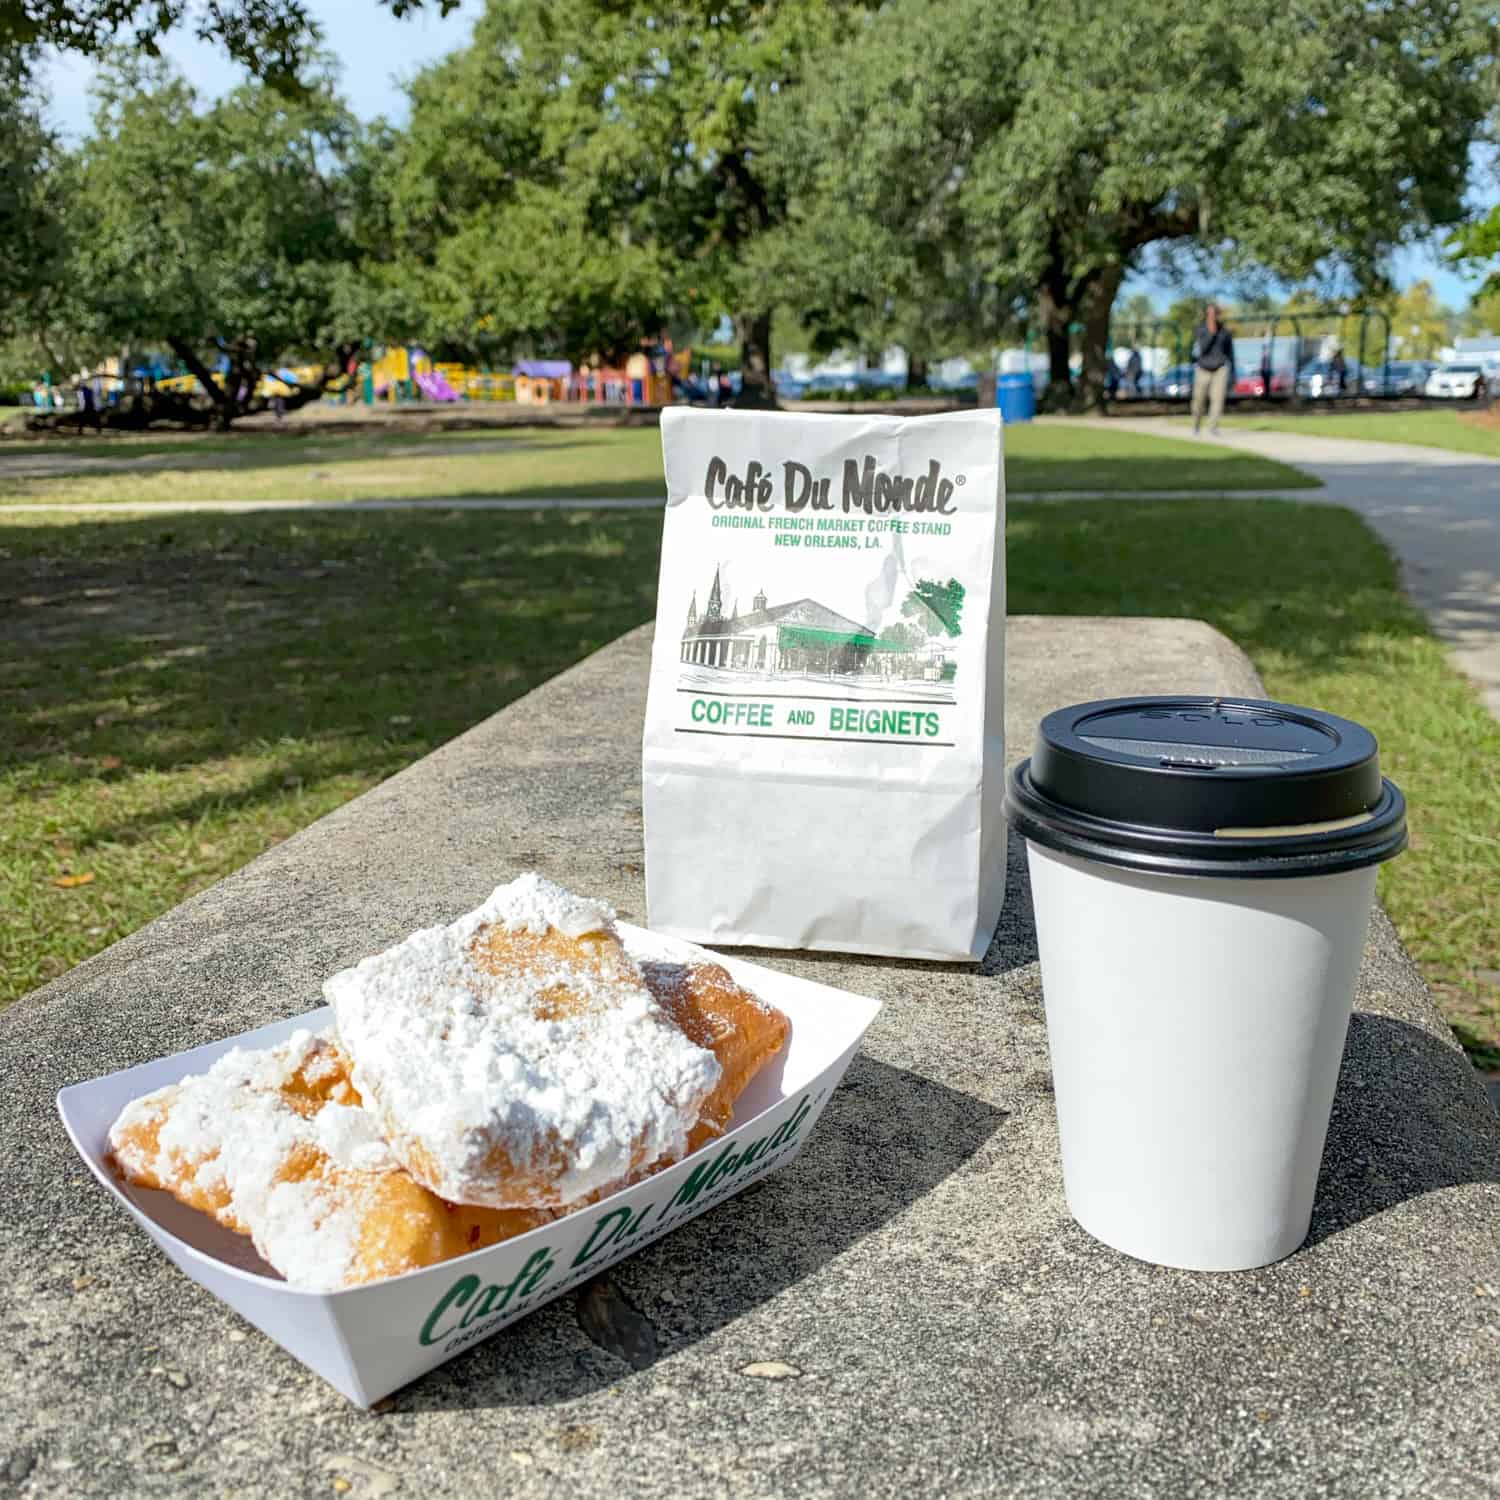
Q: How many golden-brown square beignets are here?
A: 3